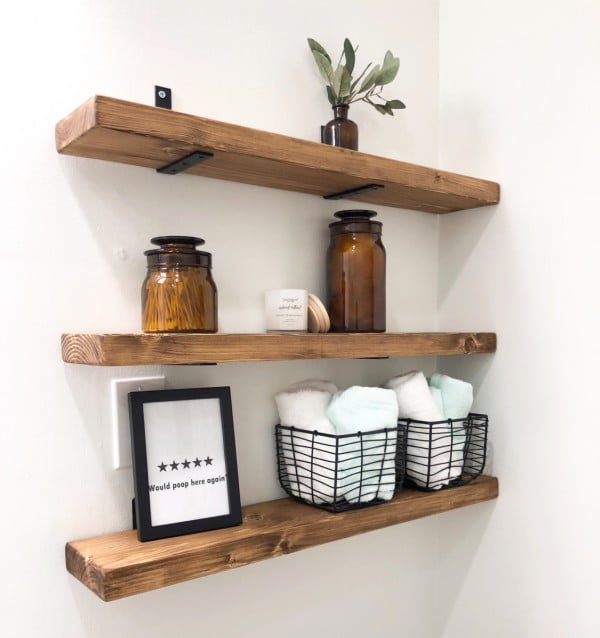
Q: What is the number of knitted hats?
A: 0